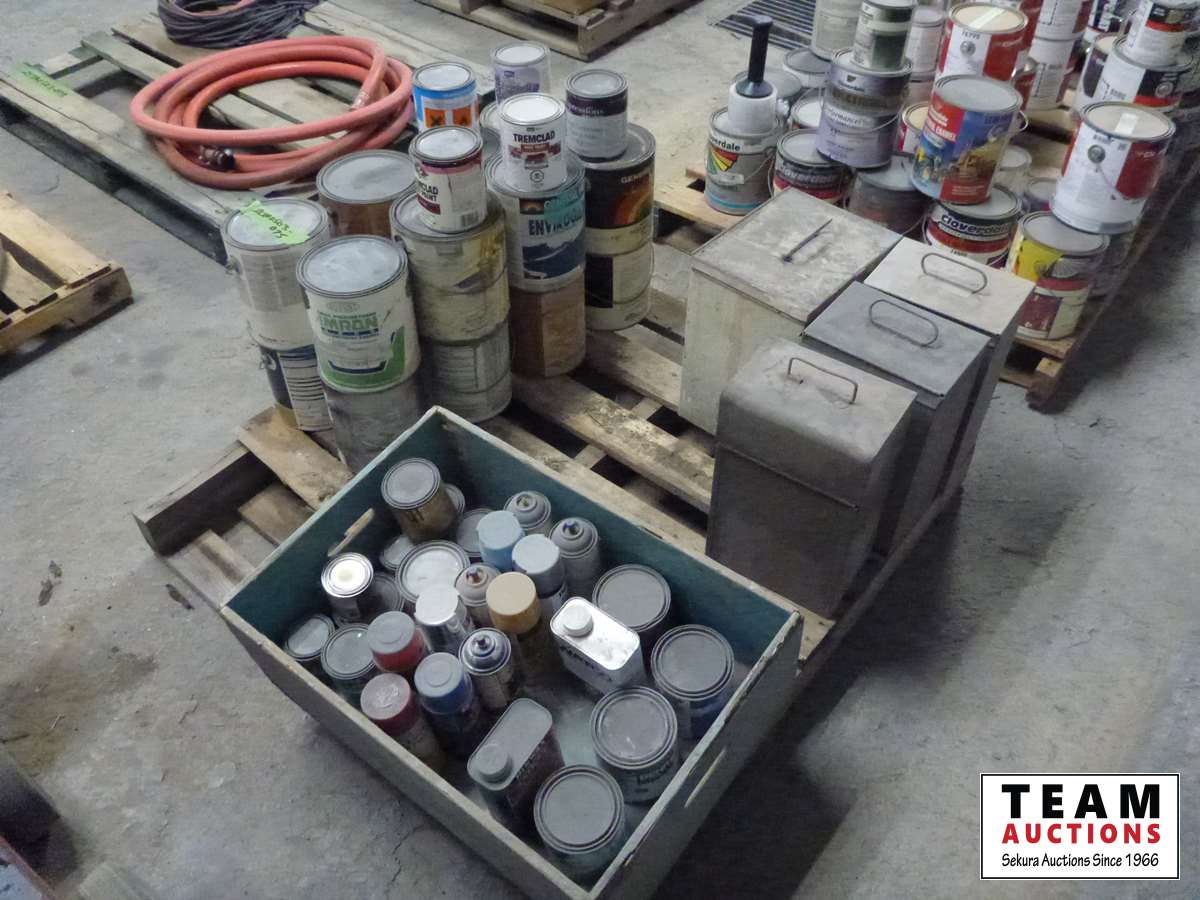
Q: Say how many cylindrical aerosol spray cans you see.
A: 11